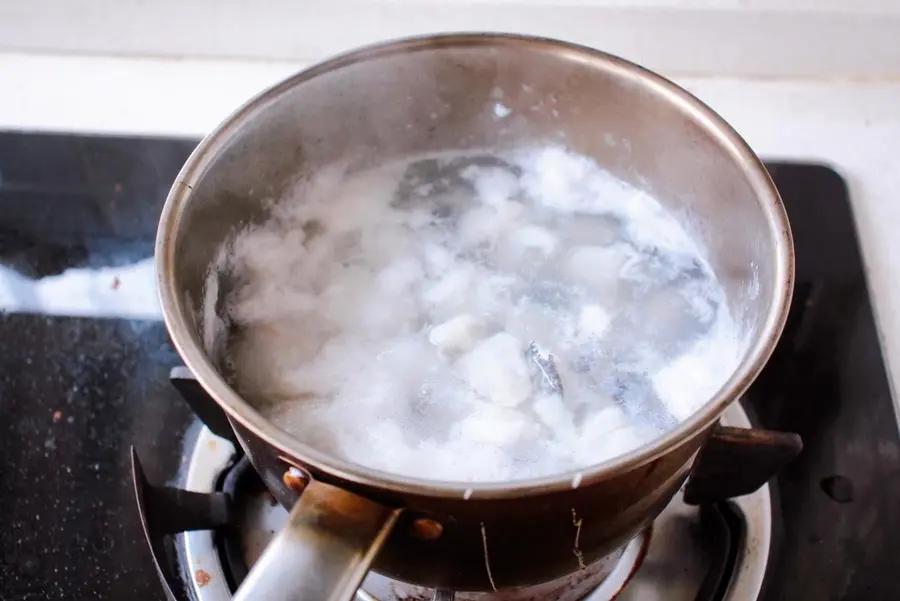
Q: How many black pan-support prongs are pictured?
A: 3